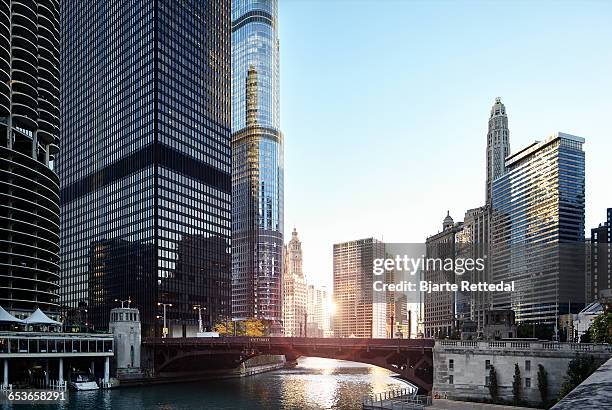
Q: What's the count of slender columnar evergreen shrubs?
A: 3